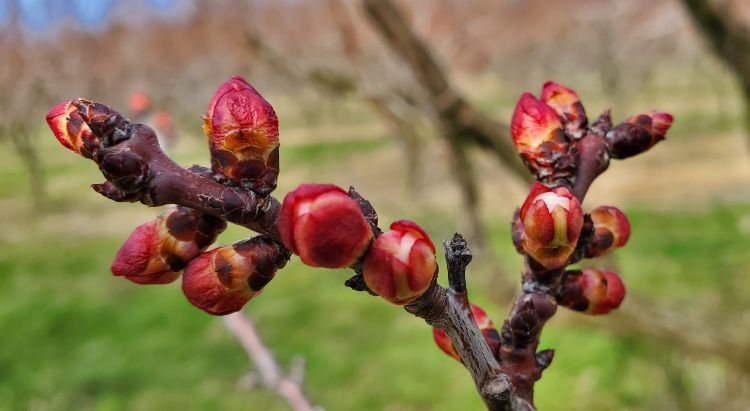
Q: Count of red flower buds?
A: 13